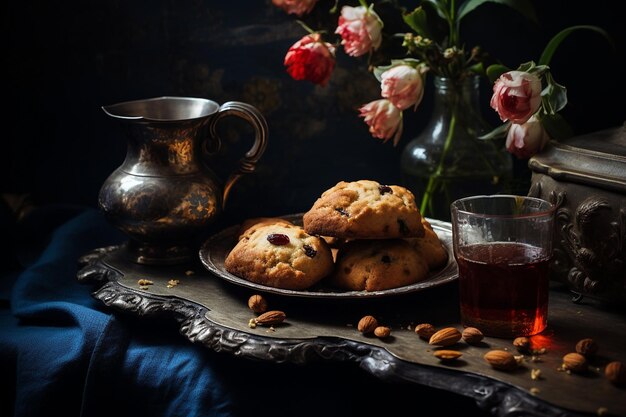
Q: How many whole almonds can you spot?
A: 13